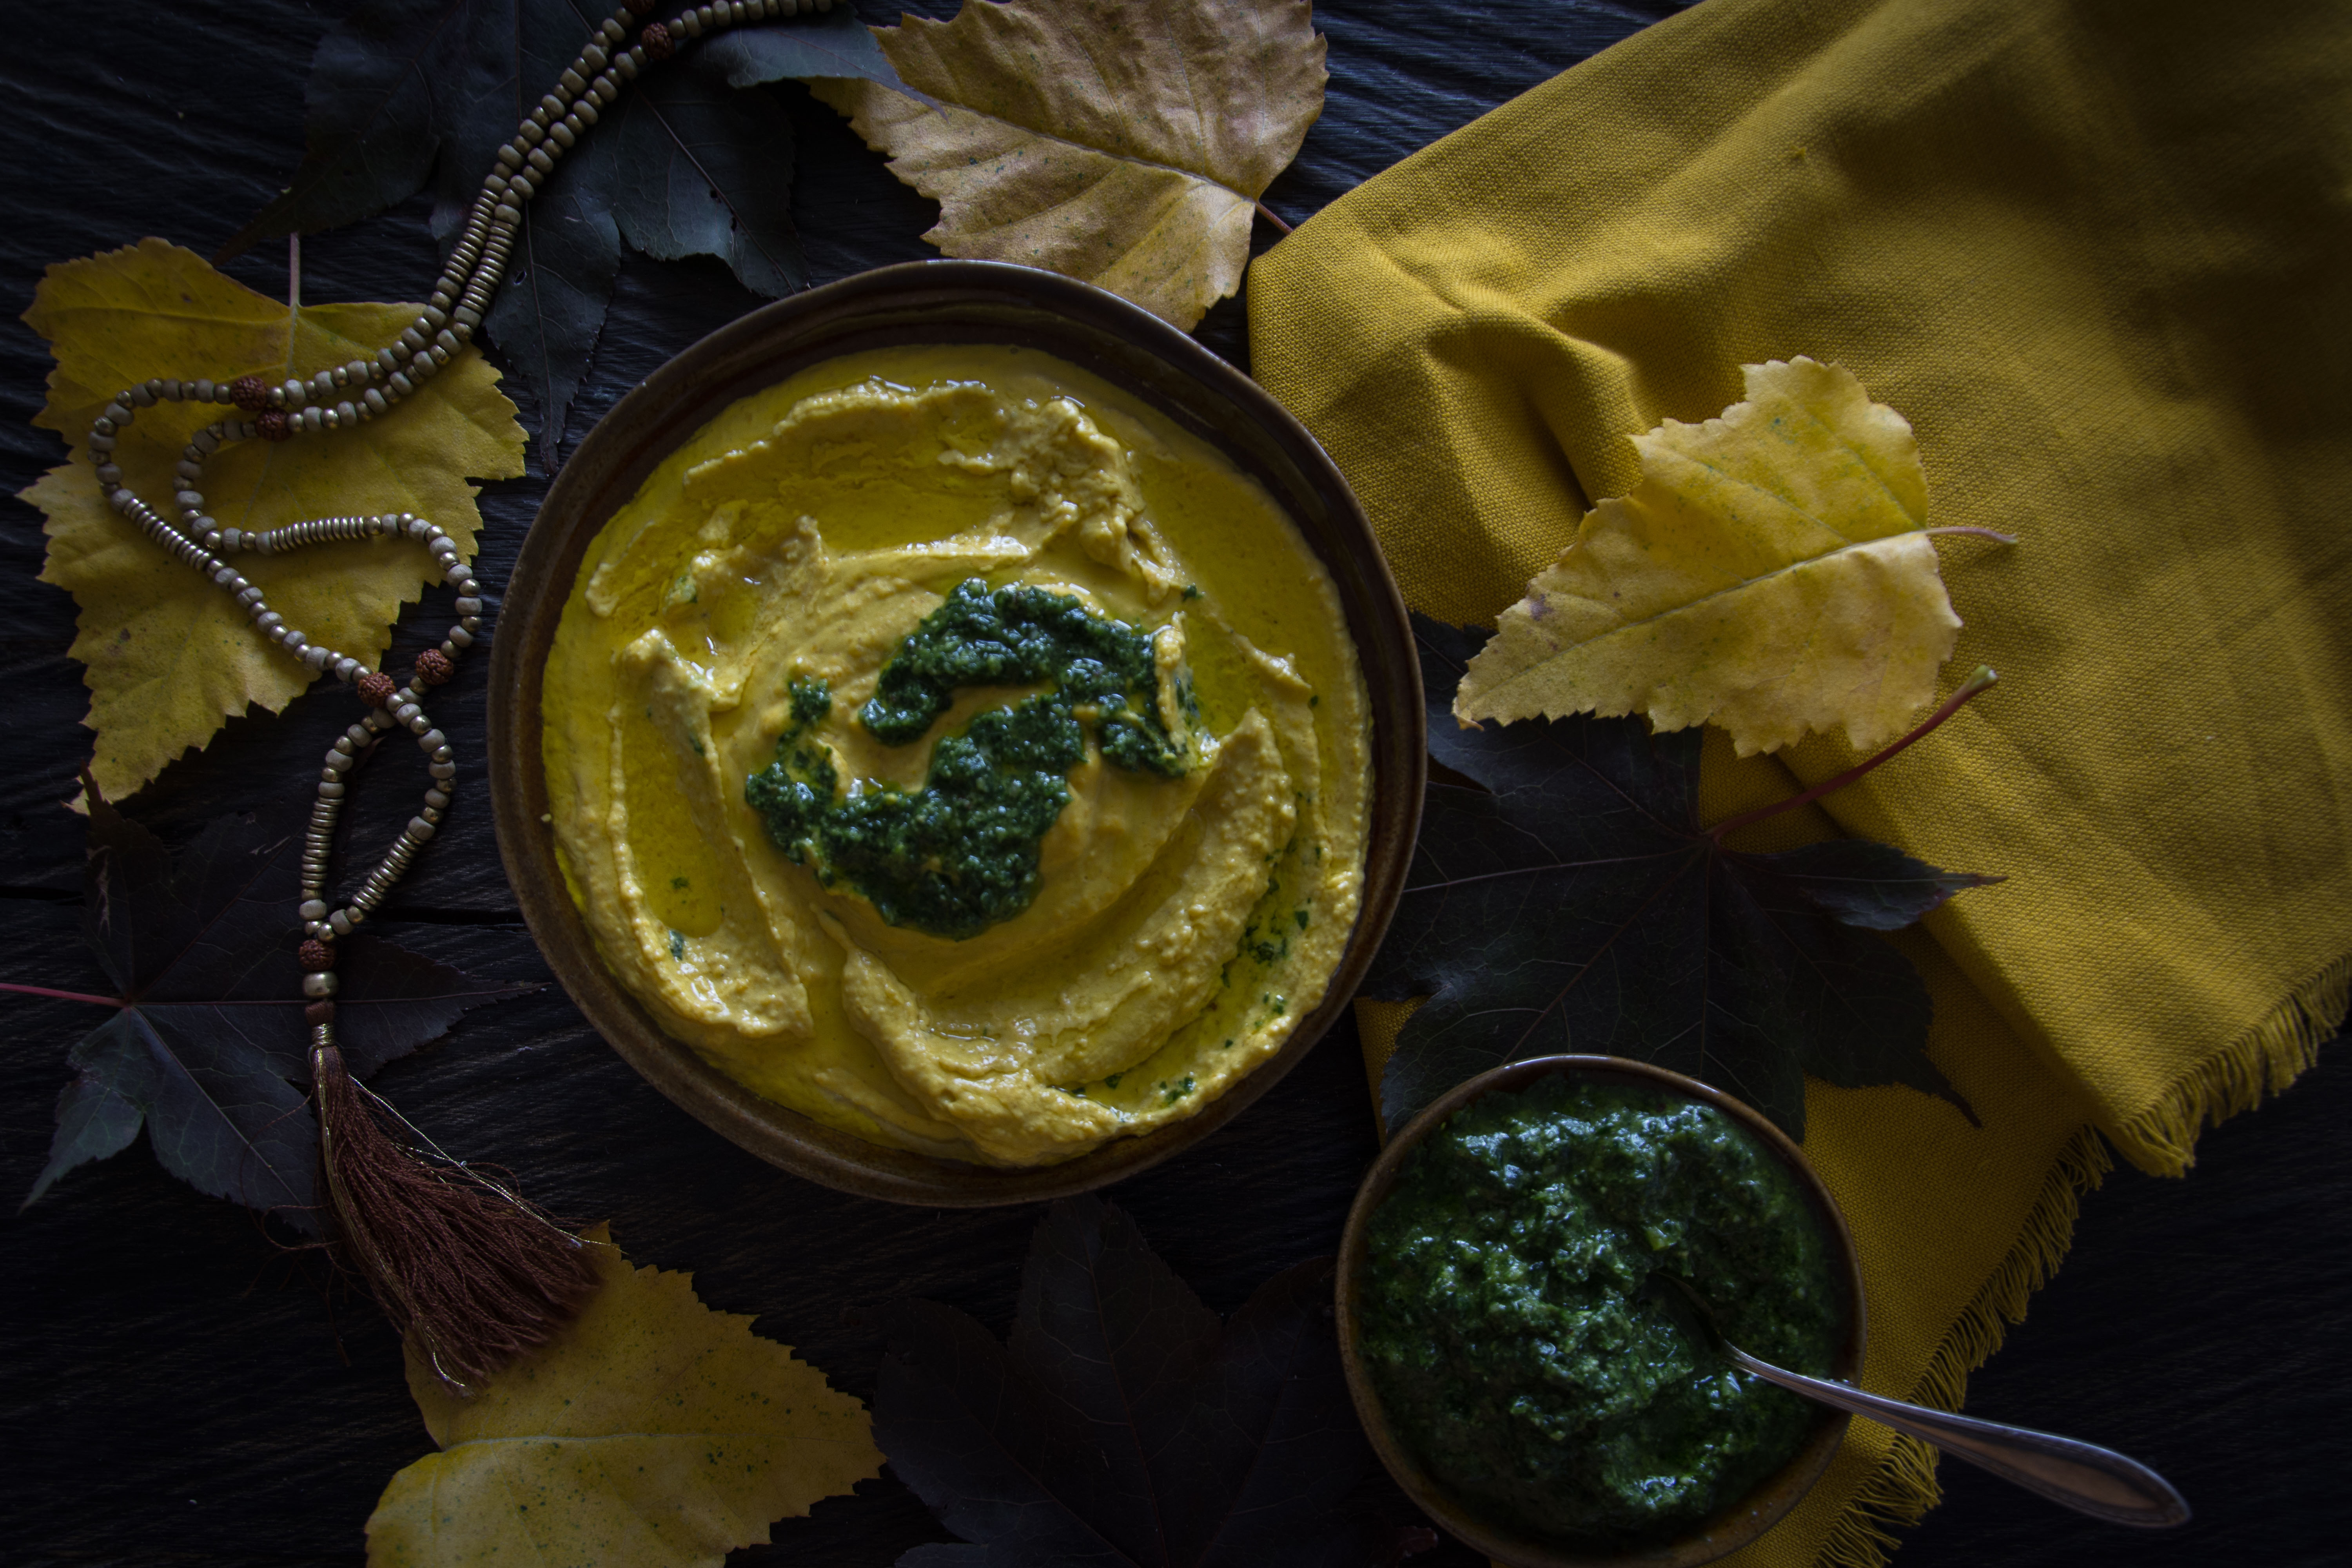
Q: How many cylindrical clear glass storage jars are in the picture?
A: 0